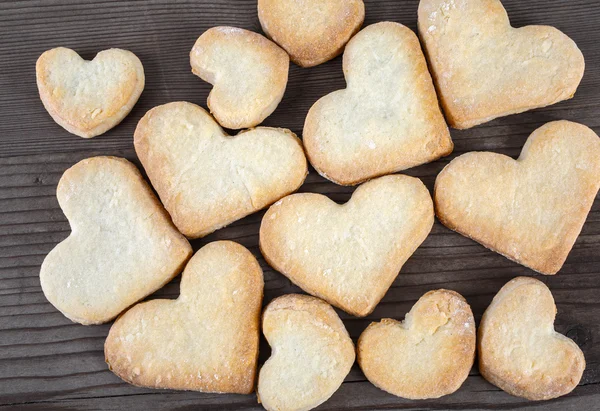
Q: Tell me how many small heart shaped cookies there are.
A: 6